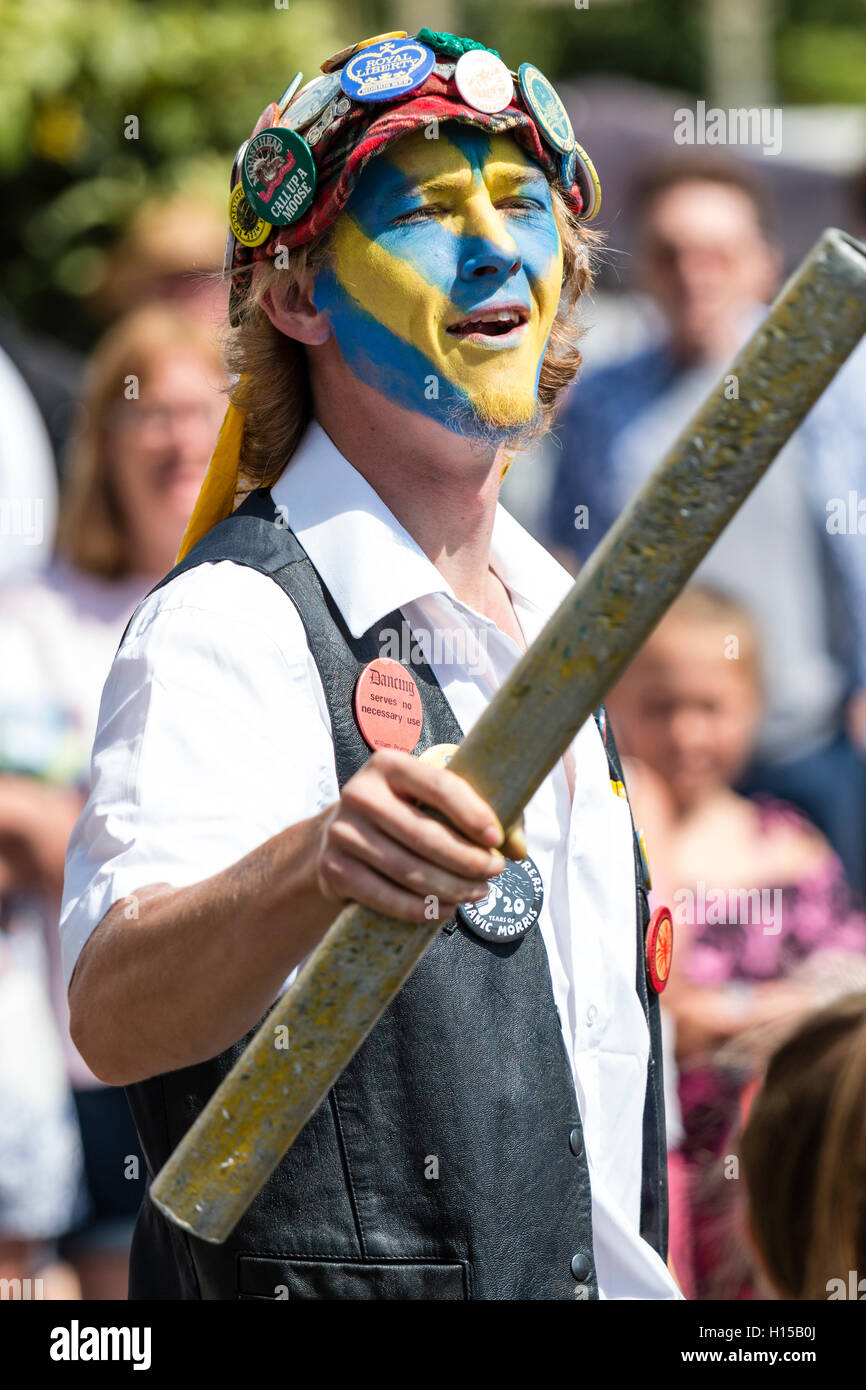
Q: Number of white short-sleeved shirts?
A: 1